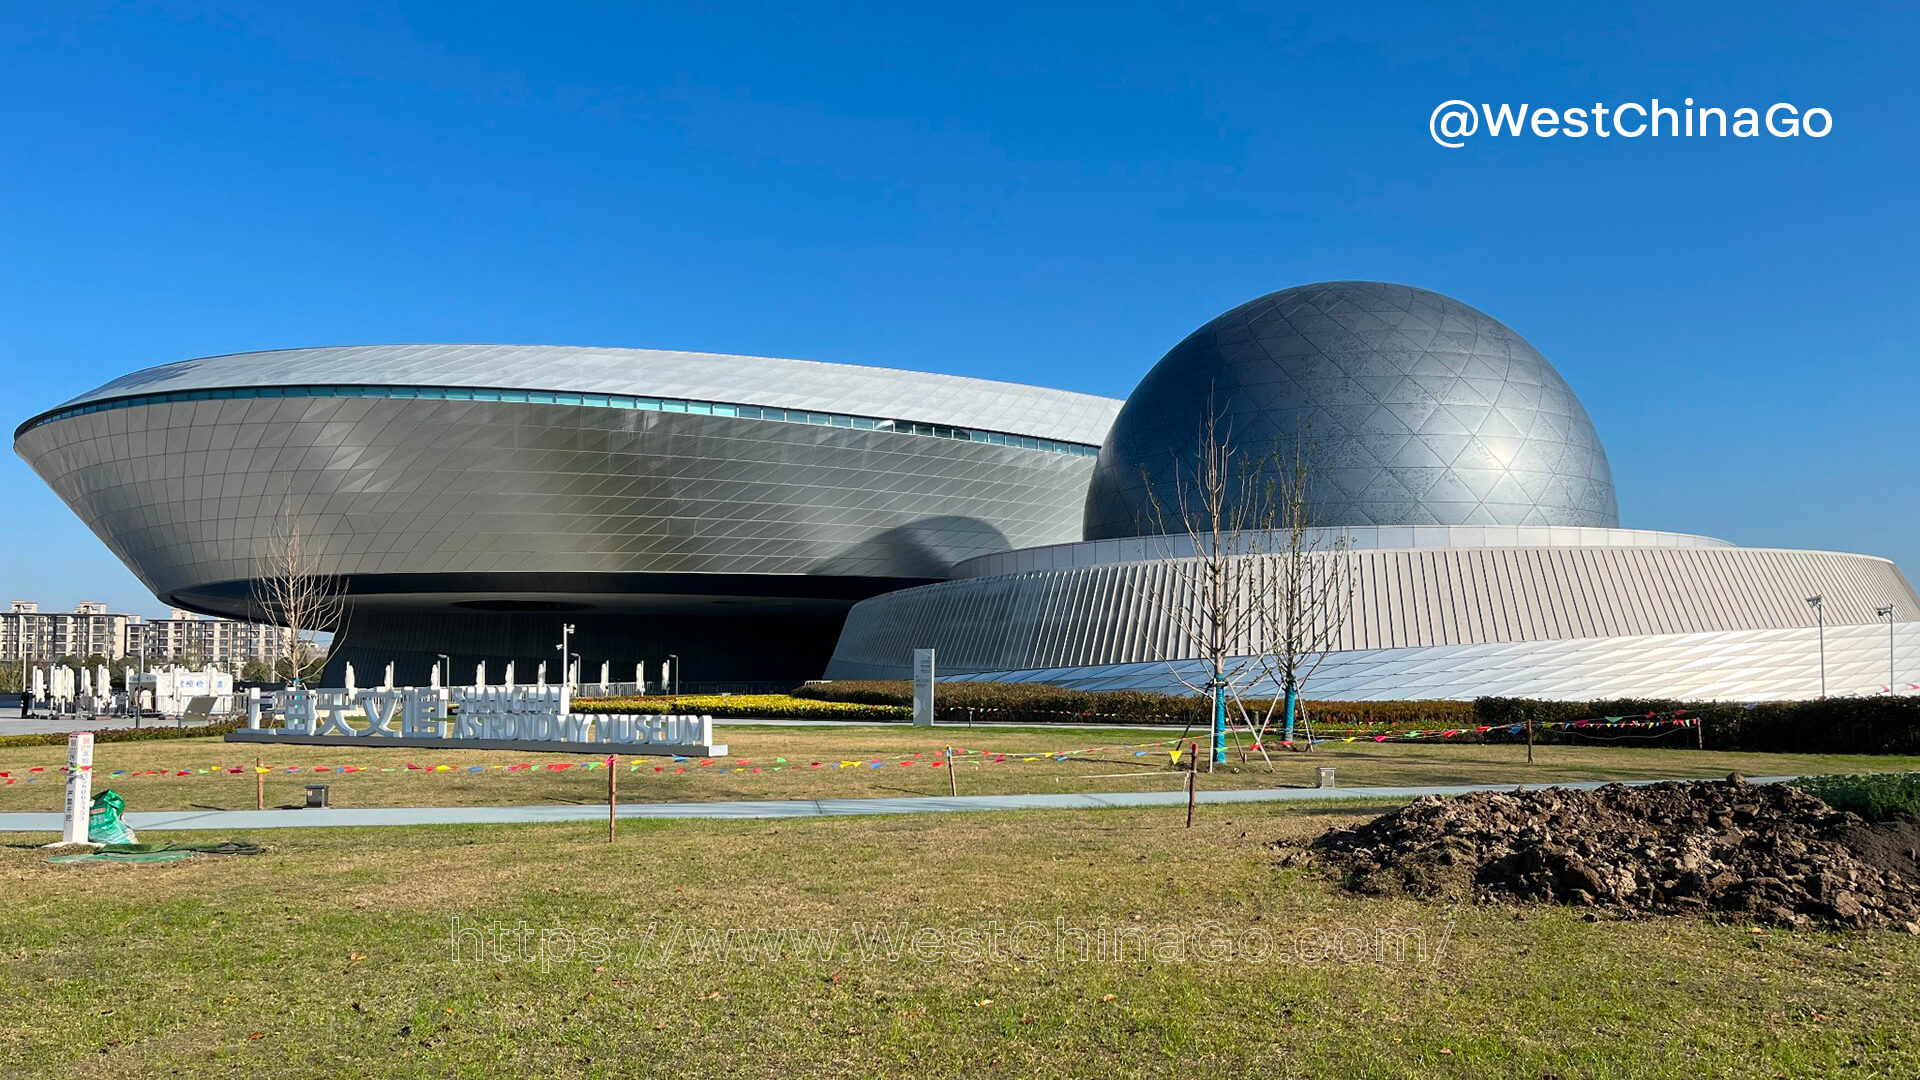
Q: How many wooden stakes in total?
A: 6